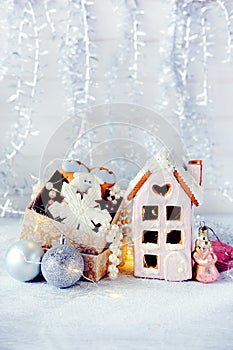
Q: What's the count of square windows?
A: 5